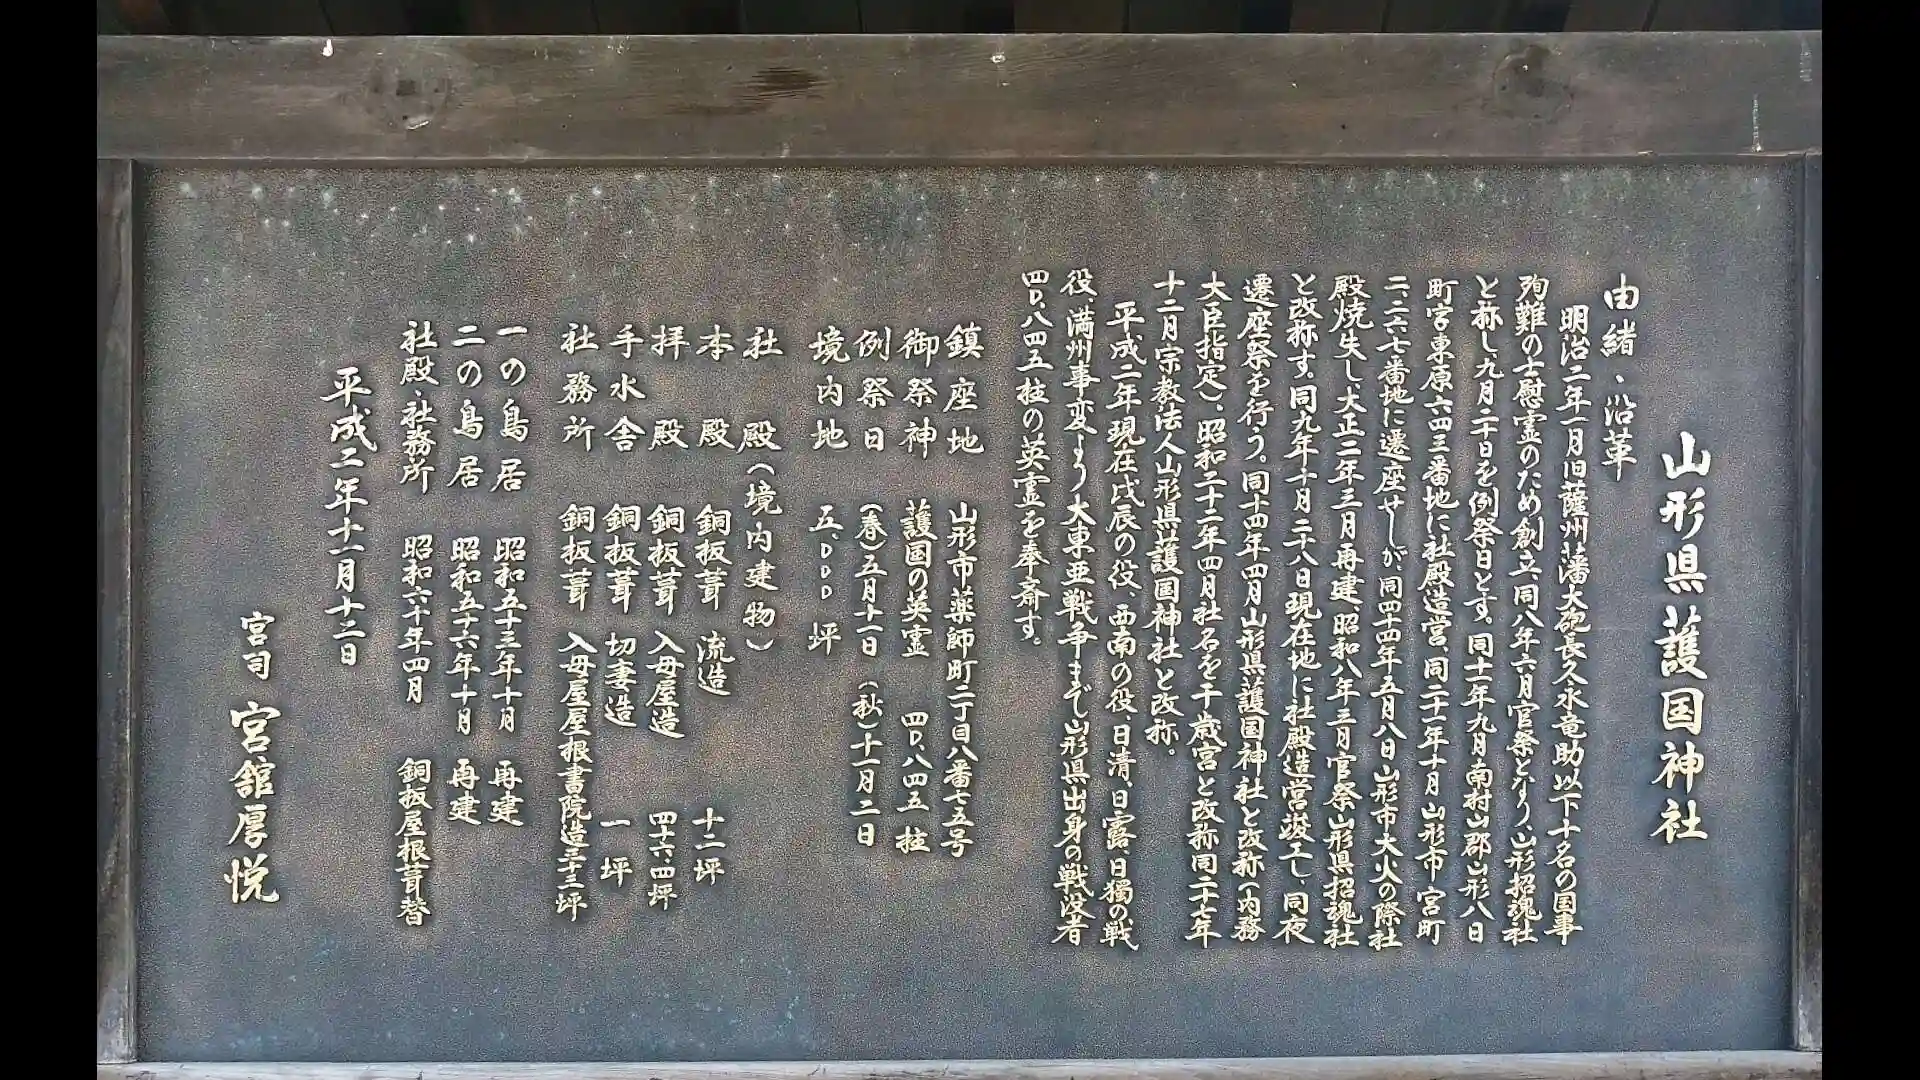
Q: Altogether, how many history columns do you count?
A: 13